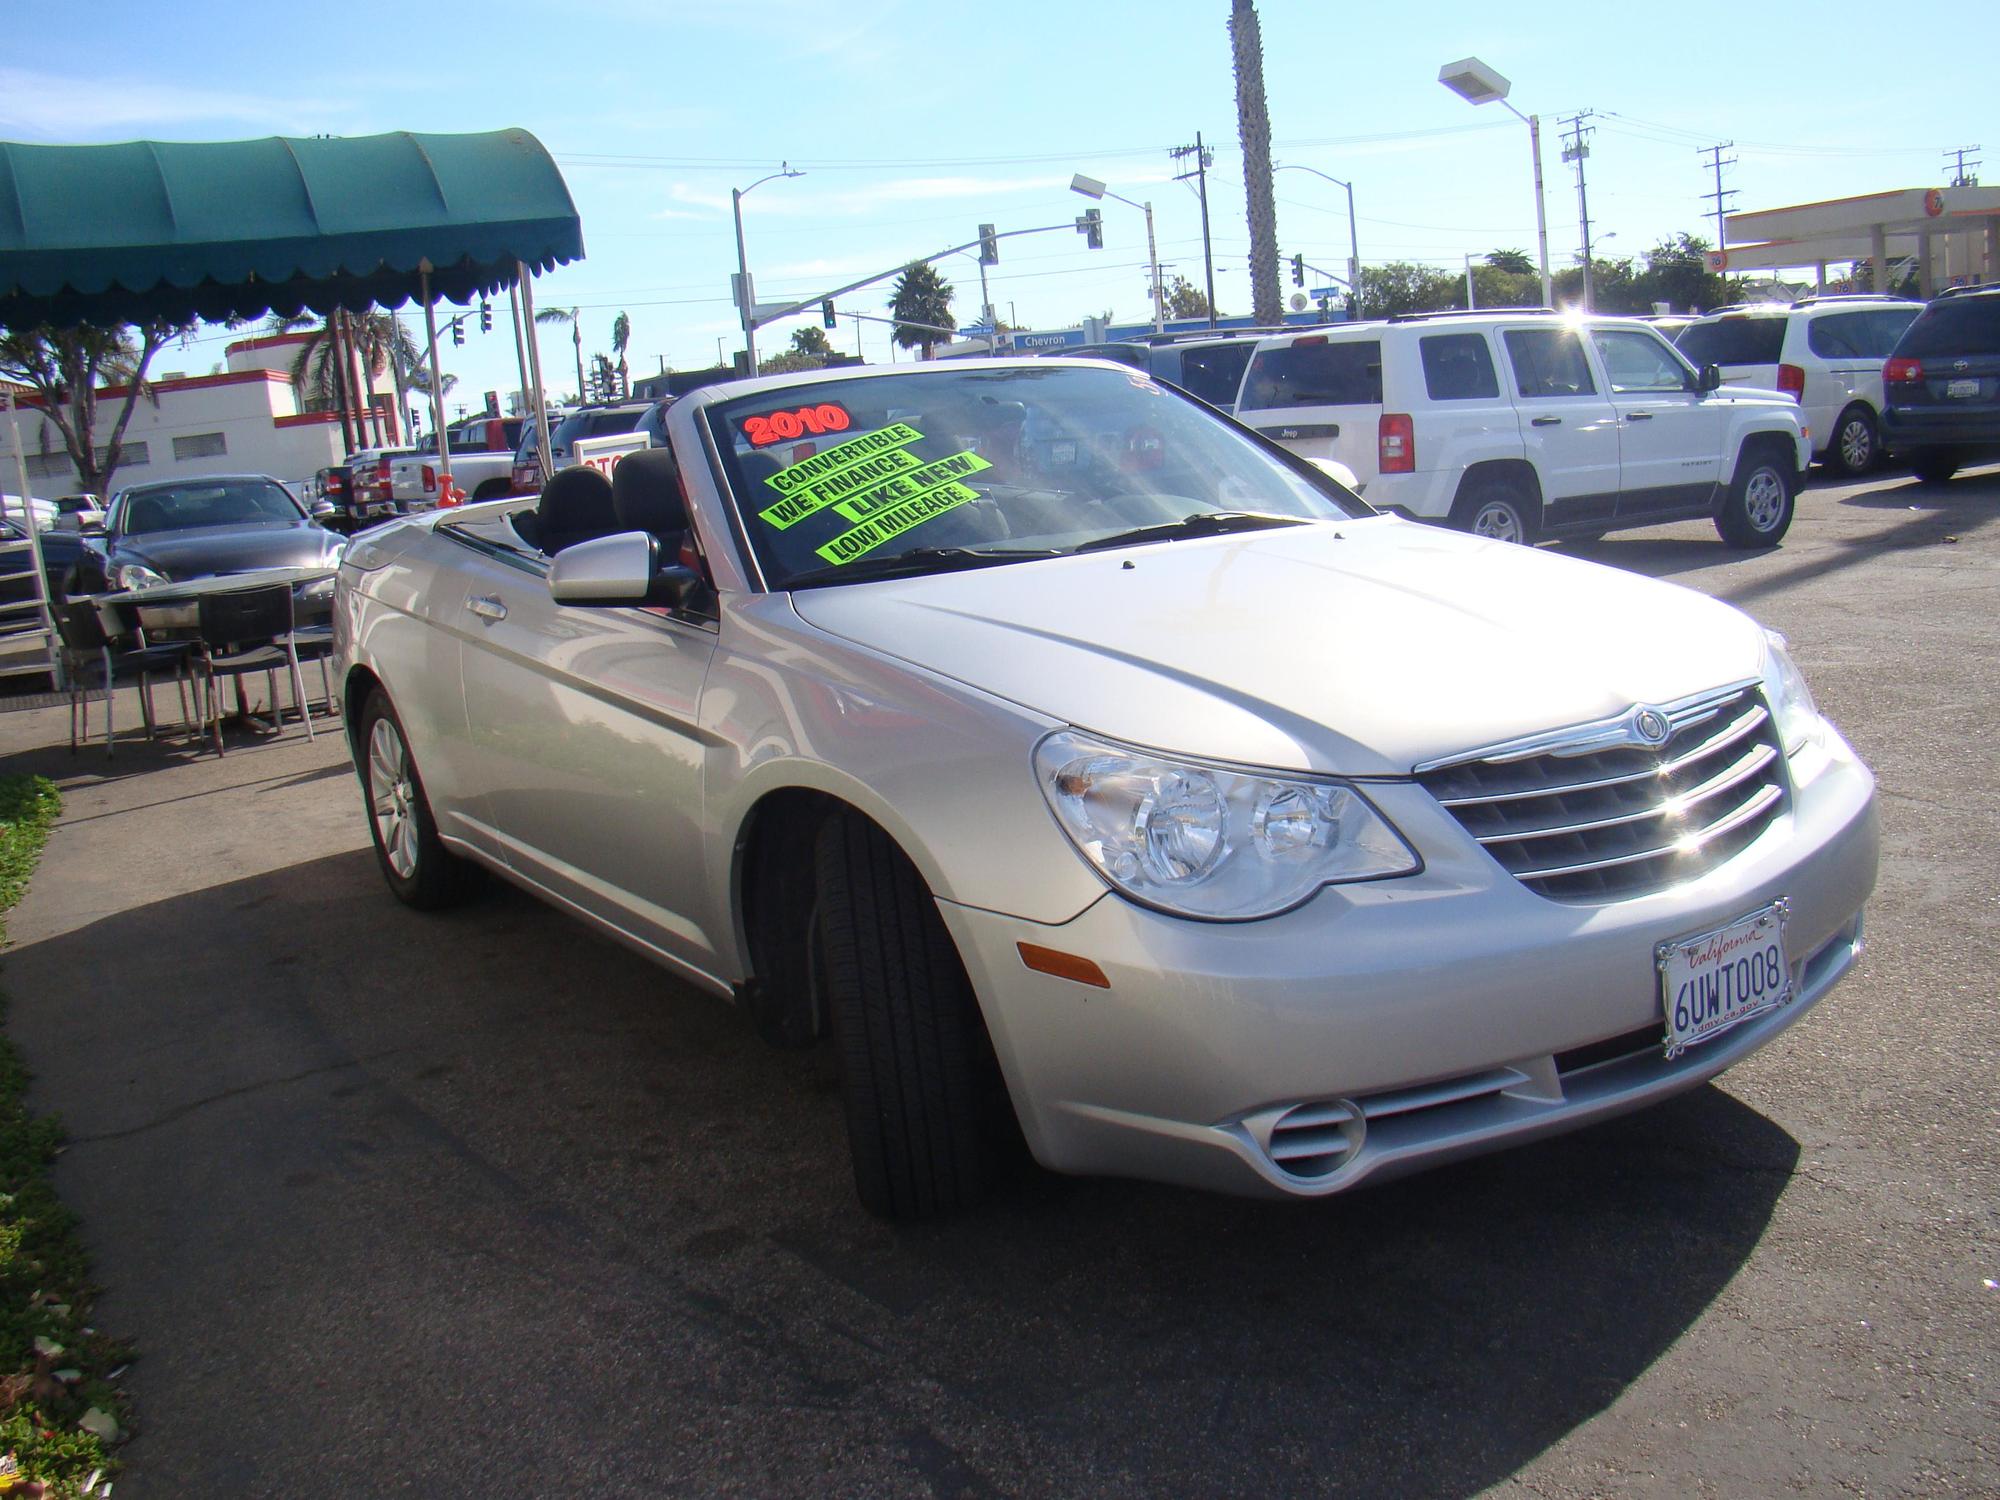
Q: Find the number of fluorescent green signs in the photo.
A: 4